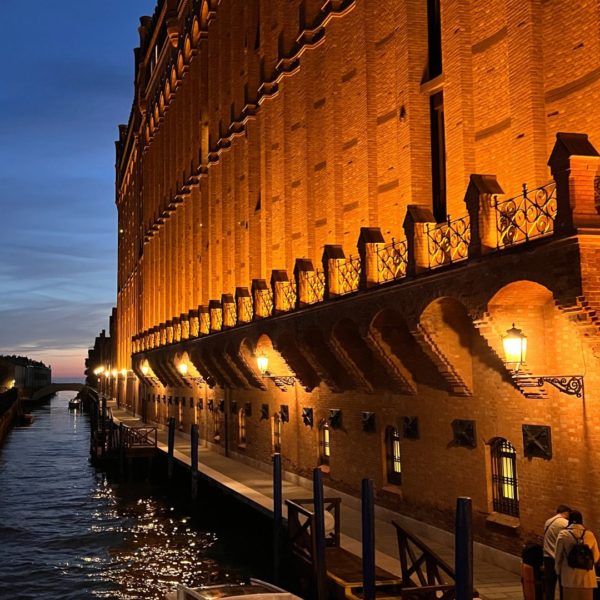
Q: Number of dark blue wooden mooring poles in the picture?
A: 6